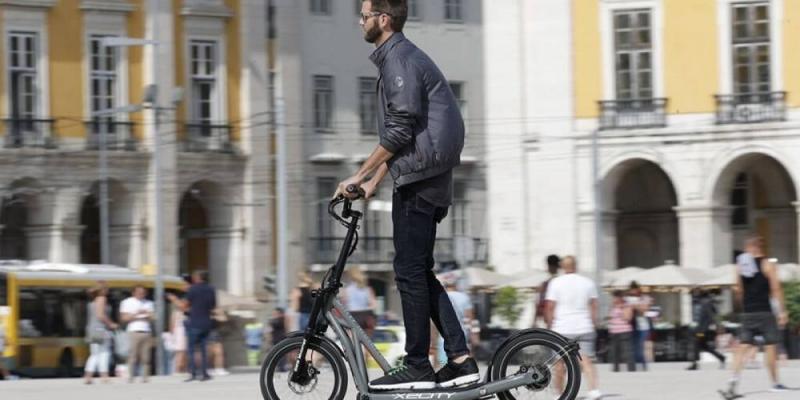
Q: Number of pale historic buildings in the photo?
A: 3